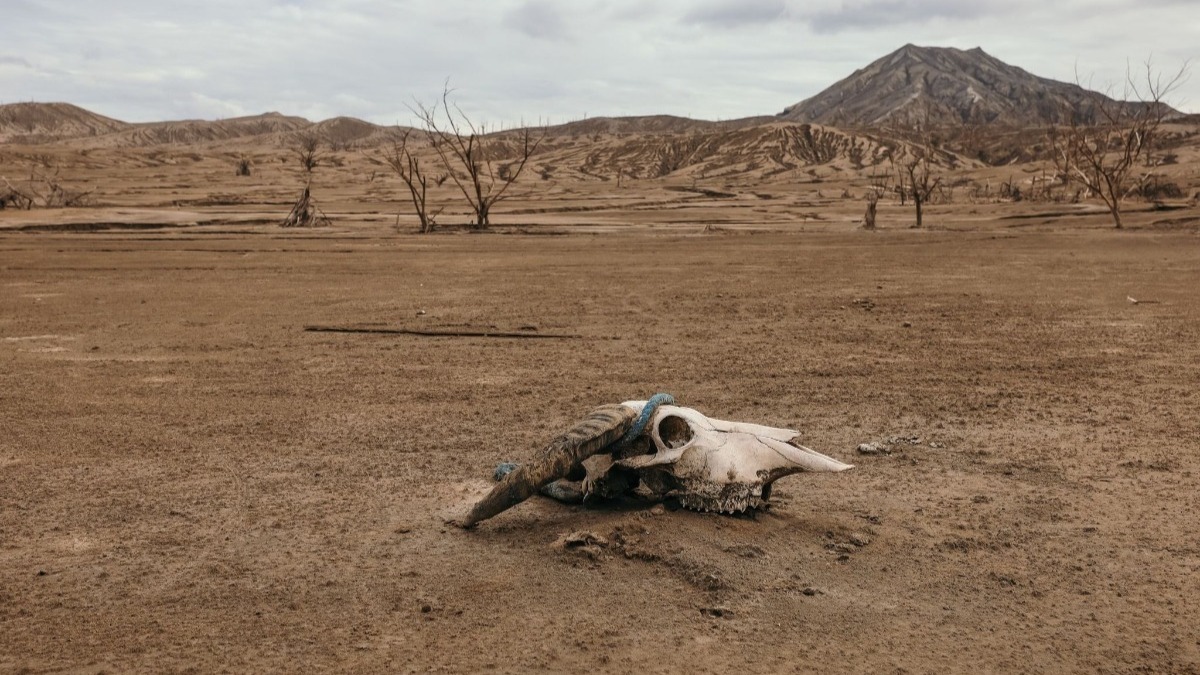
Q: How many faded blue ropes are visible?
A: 1